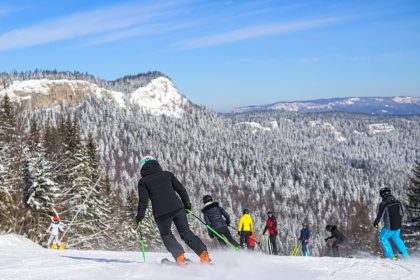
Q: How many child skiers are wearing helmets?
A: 1